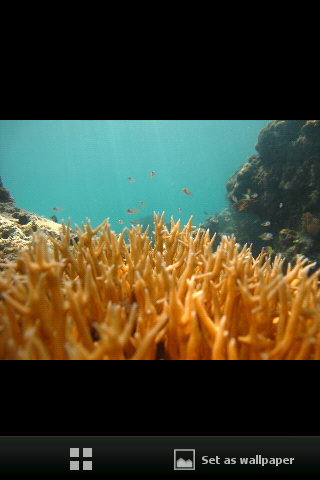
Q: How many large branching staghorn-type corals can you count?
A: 1